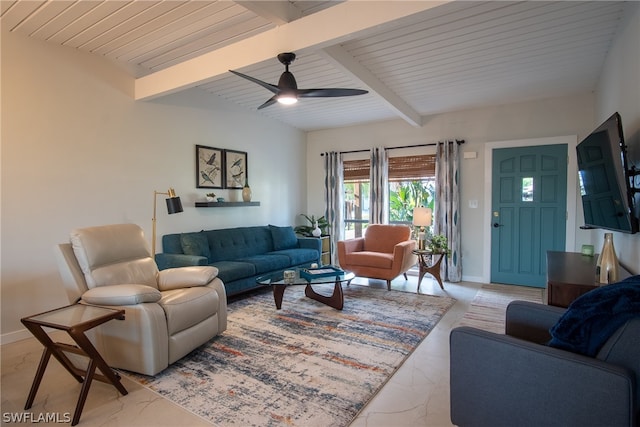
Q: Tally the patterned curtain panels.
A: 3